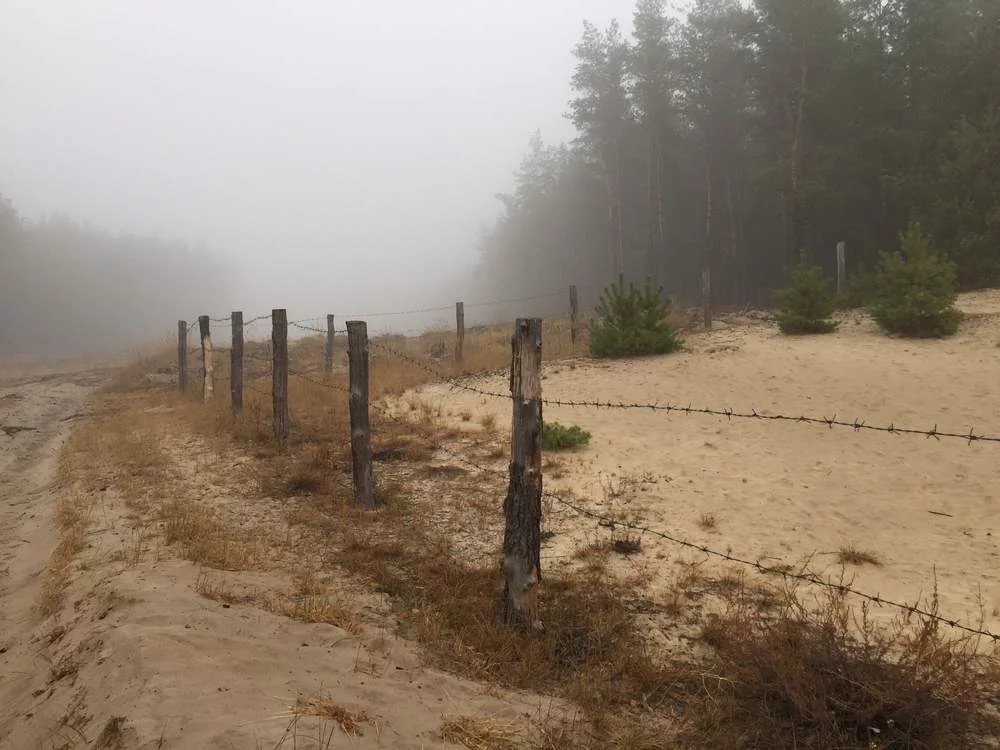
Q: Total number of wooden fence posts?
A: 11